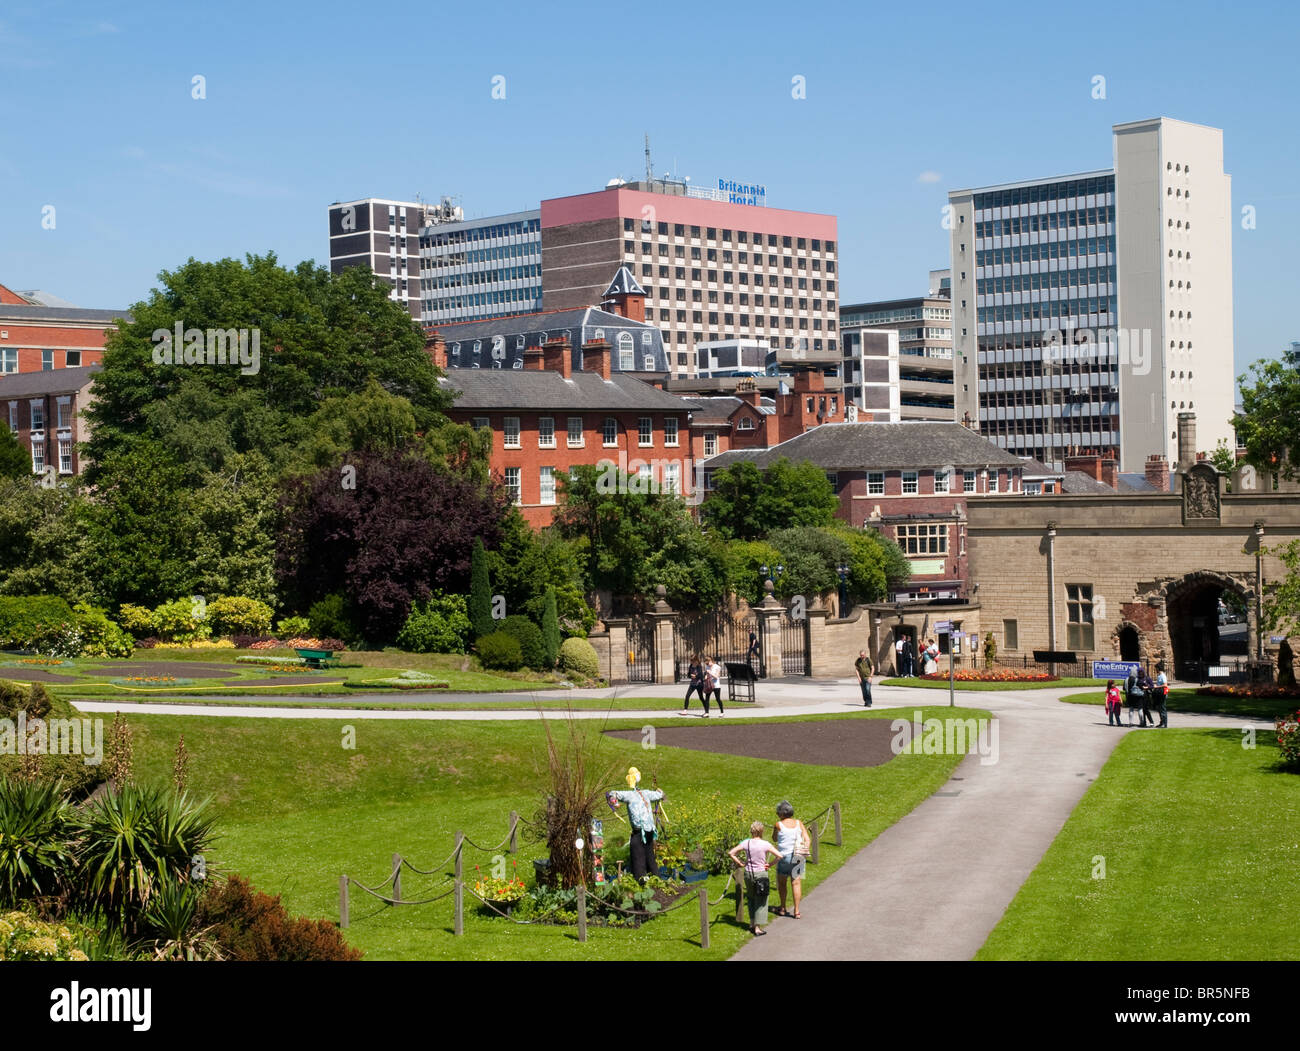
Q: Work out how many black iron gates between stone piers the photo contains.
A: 3